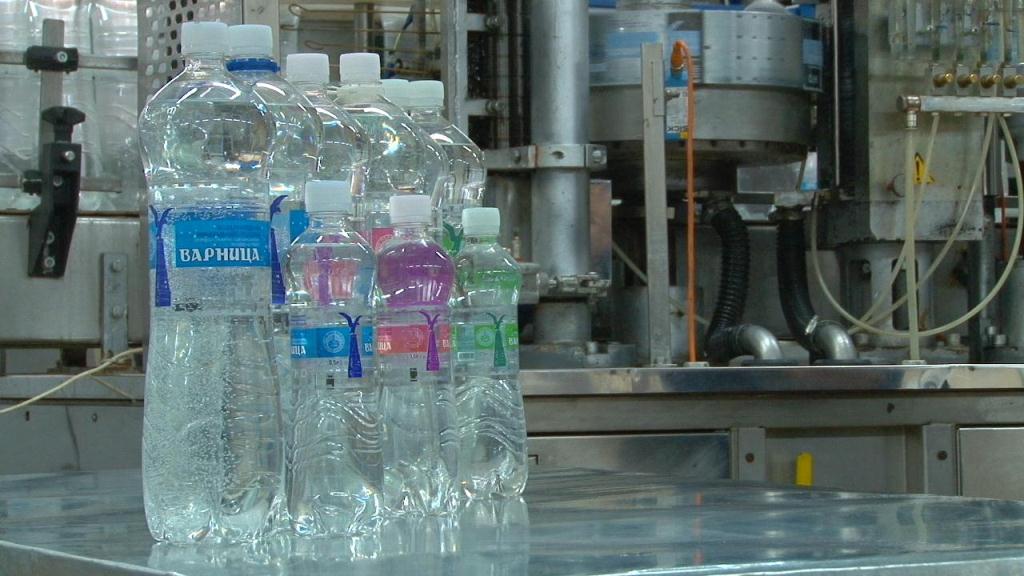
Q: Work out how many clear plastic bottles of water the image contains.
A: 9